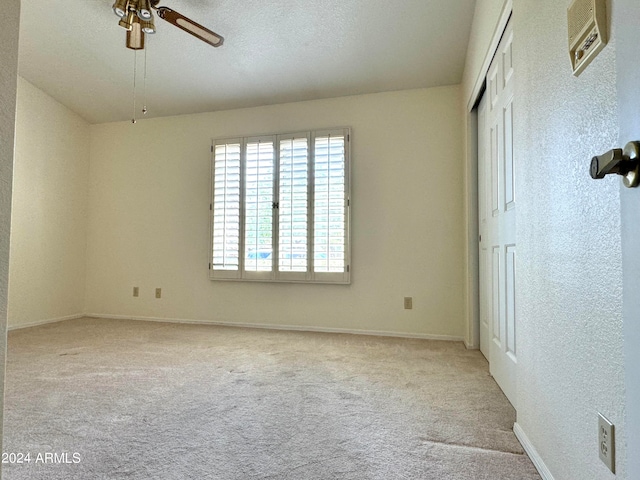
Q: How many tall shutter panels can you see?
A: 4